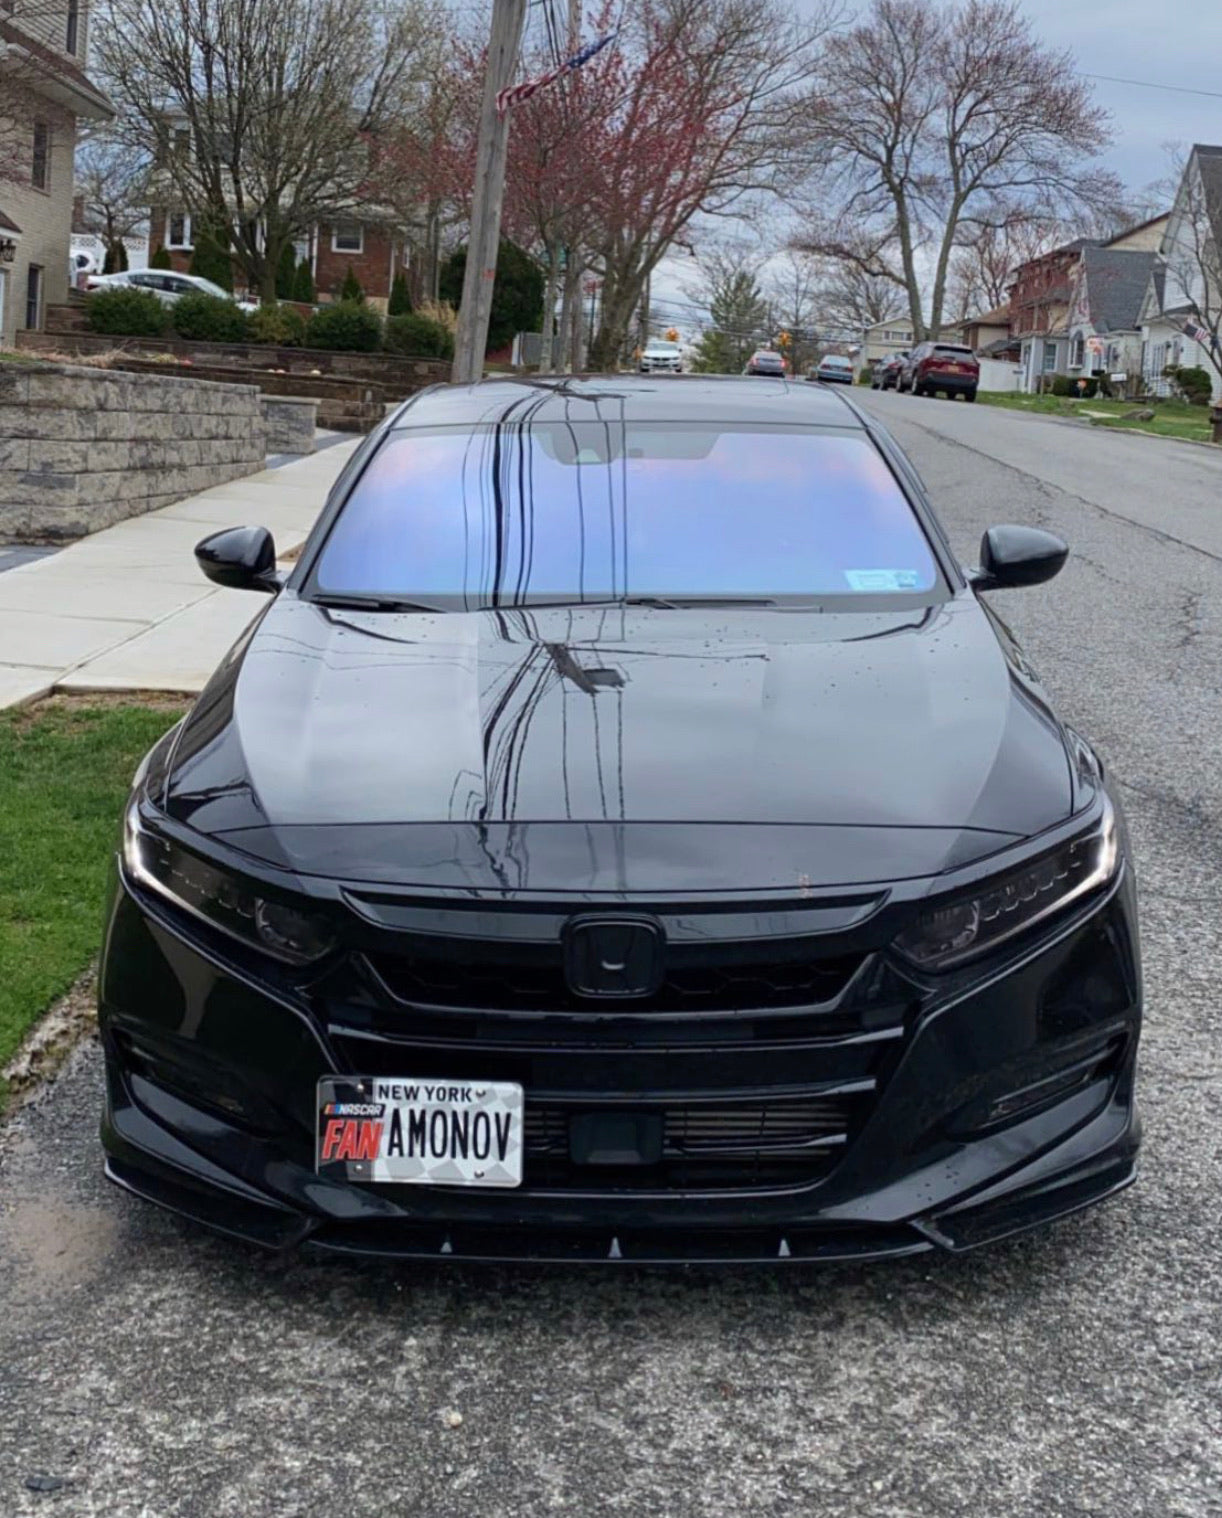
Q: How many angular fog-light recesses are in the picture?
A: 2